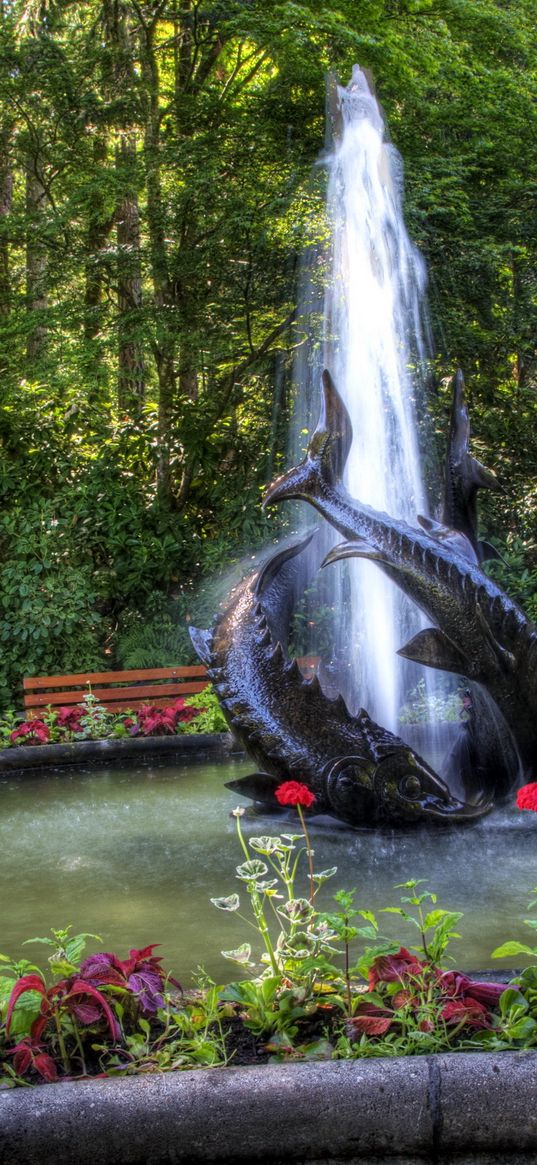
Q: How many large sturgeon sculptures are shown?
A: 3